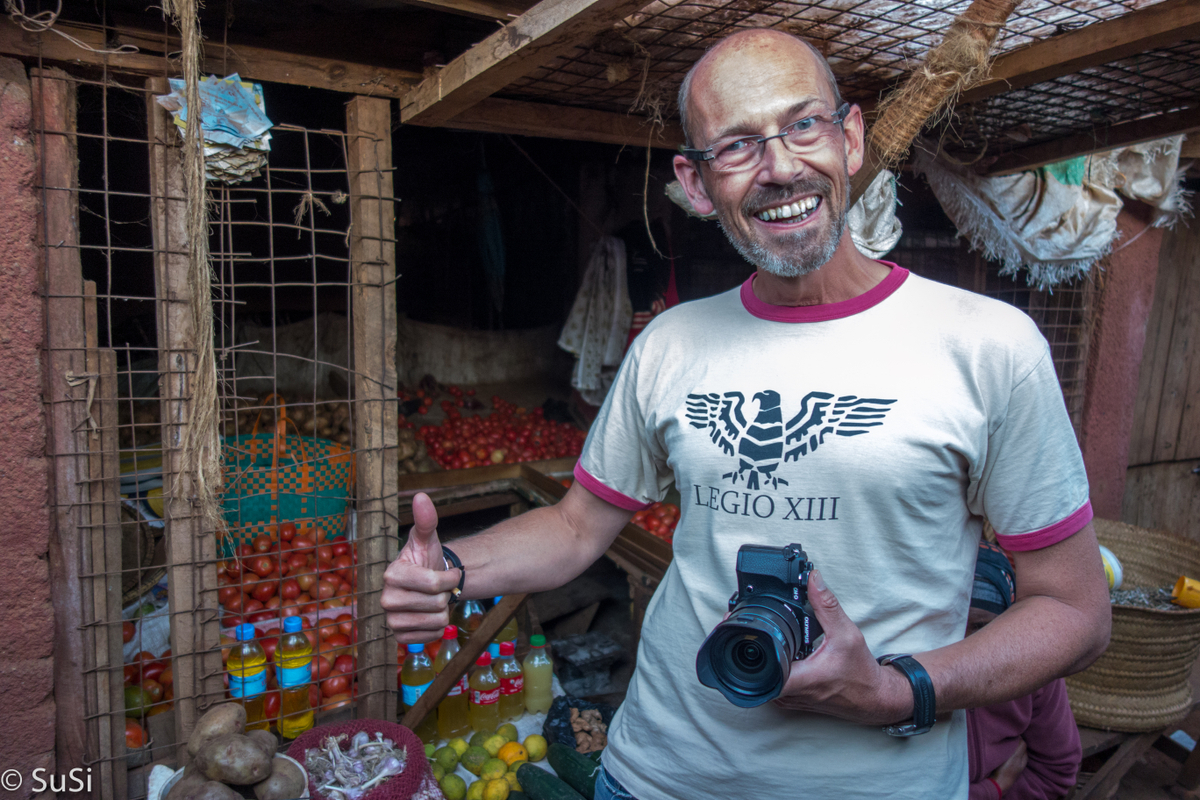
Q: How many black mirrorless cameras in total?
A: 1